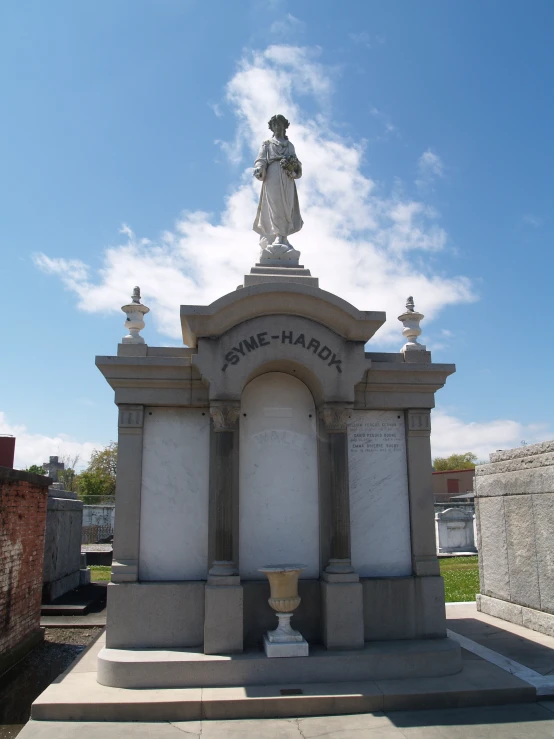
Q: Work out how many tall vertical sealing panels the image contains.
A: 3